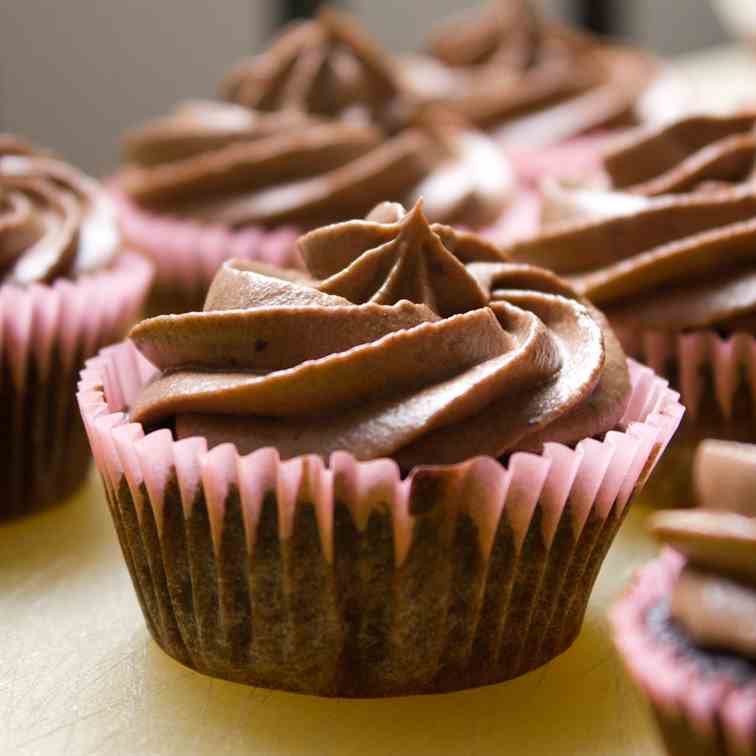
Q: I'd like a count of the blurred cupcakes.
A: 5